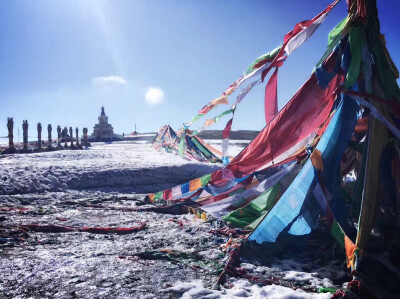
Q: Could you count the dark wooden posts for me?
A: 9